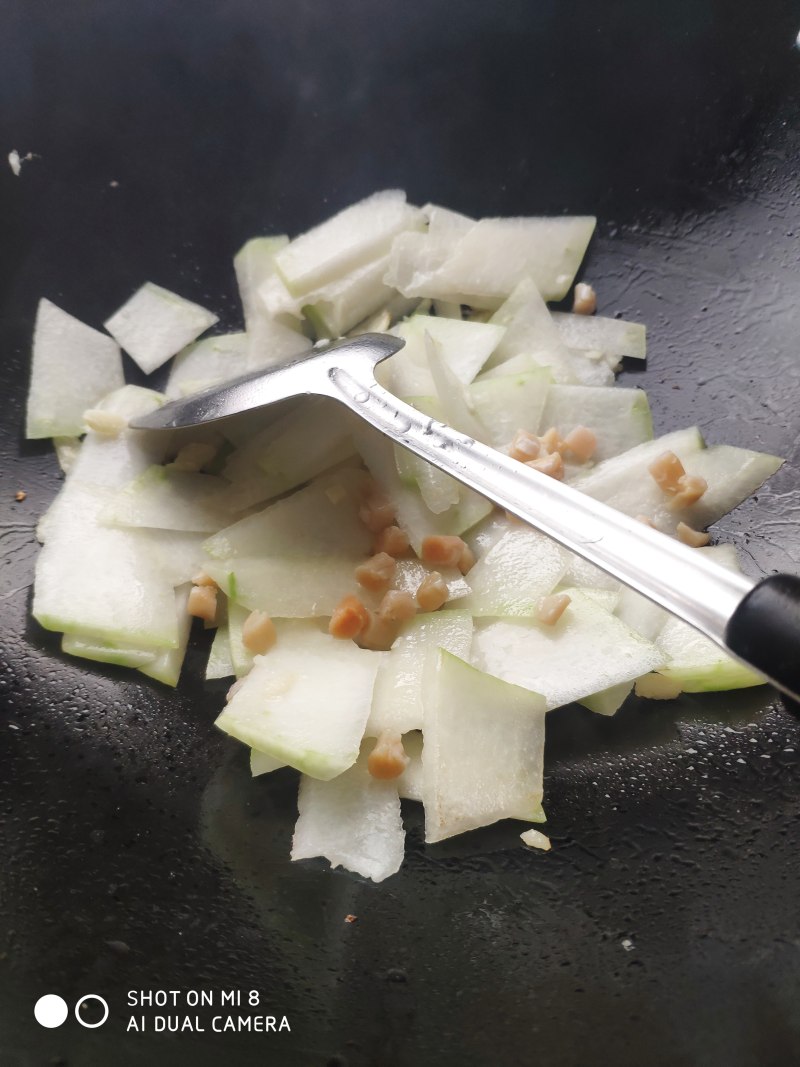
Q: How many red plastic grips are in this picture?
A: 0